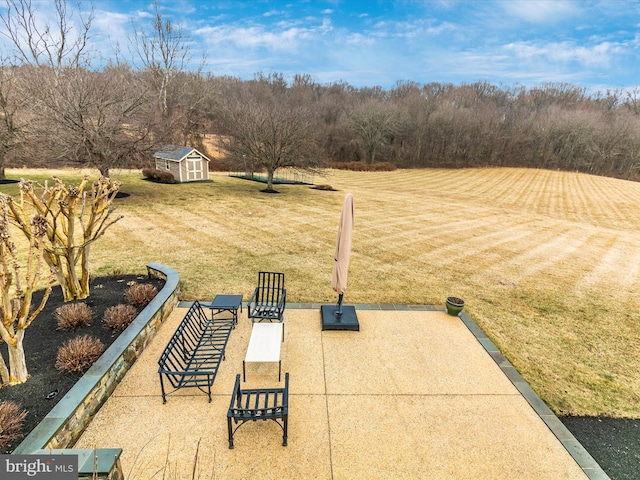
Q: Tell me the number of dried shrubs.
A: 5